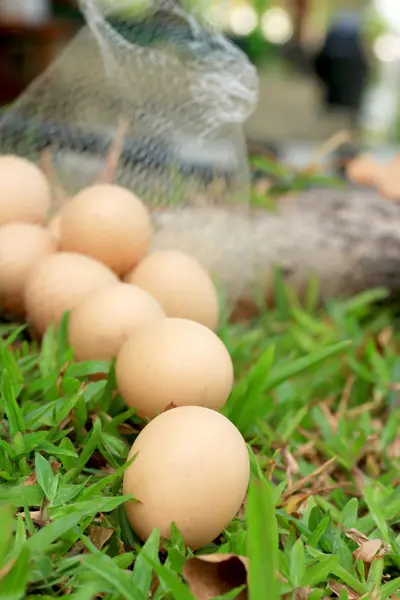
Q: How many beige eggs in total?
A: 9